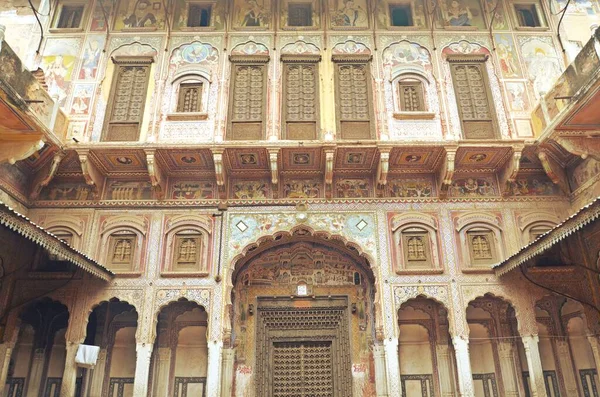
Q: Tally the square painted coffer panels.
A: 7